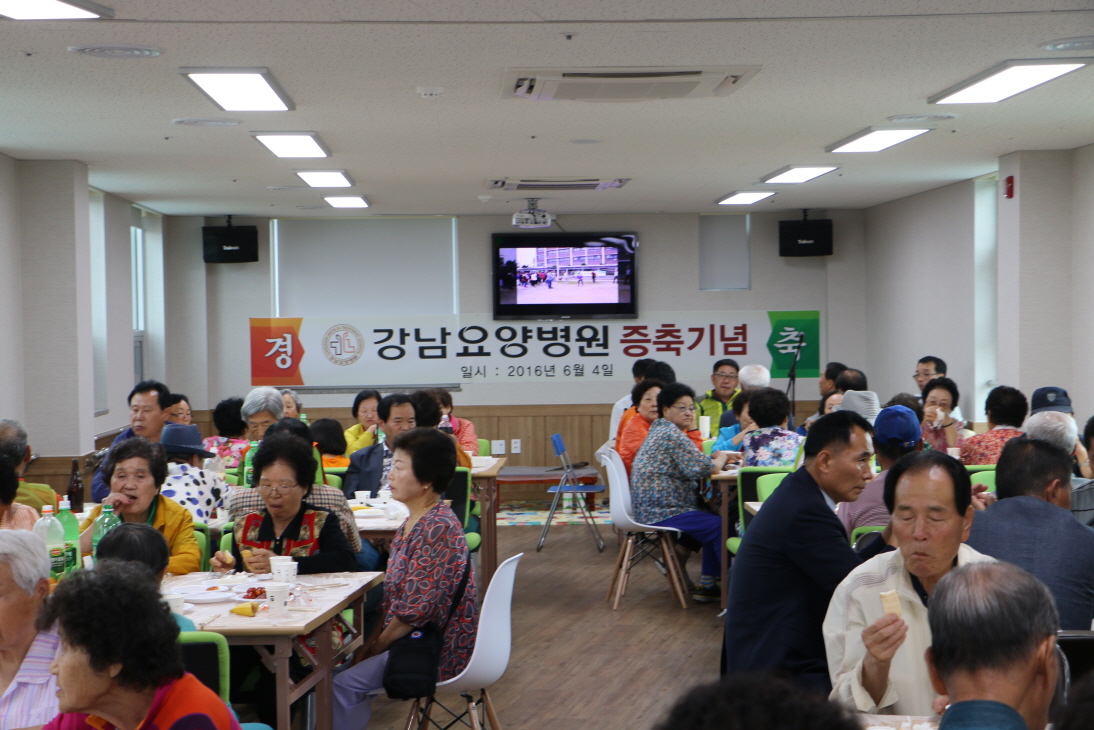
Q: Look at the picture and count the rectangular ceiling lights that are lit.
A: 9